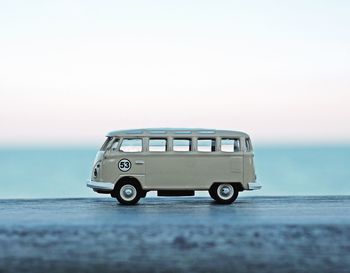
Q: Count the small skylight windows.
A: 4